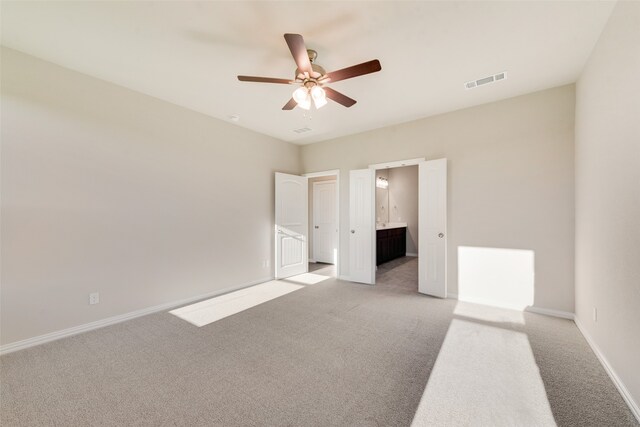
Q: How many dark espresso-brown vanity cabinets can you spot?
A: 1